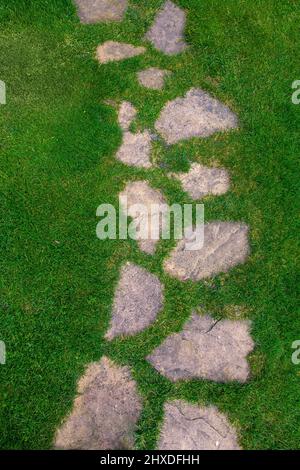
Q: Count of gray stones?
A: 14